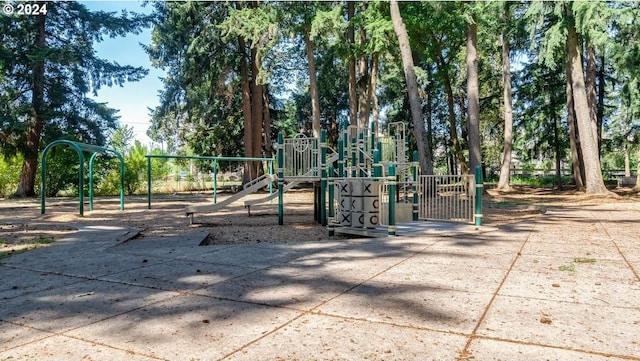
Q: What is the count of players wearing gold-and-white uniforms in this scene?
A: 0